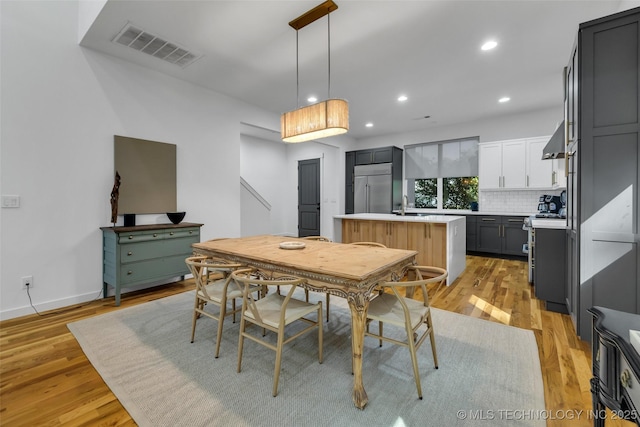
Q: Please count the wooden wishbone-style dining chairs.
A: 6